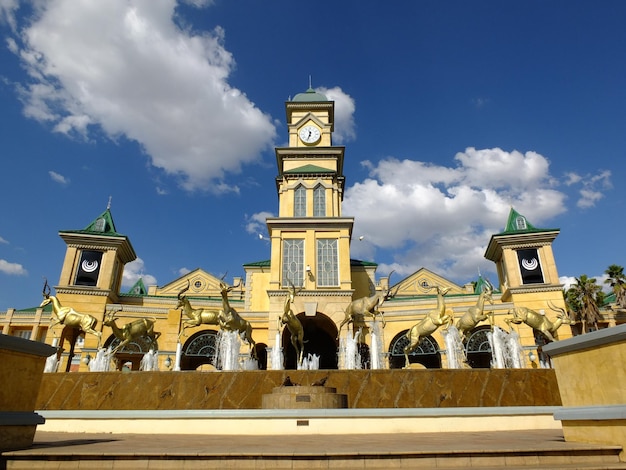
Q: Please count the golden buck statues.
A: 9